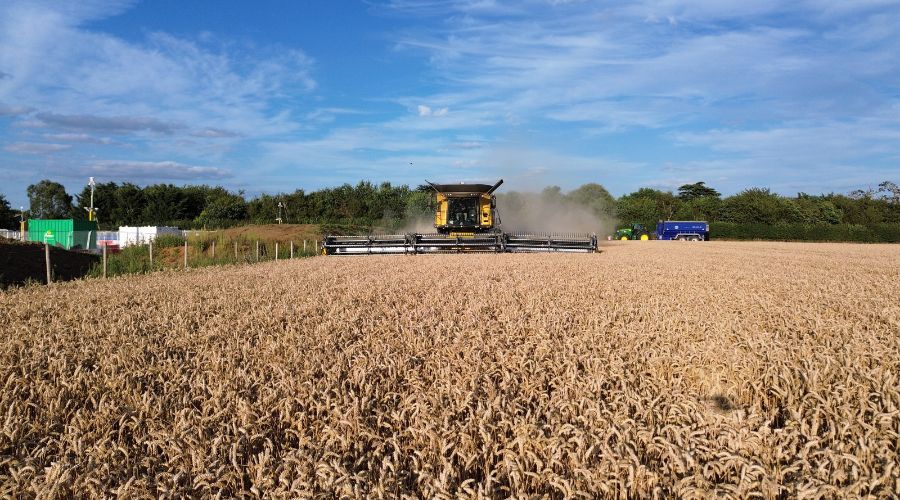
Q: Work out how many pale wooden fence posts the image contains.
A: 11